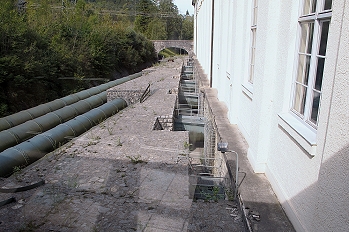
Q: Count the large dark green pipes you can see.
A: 3